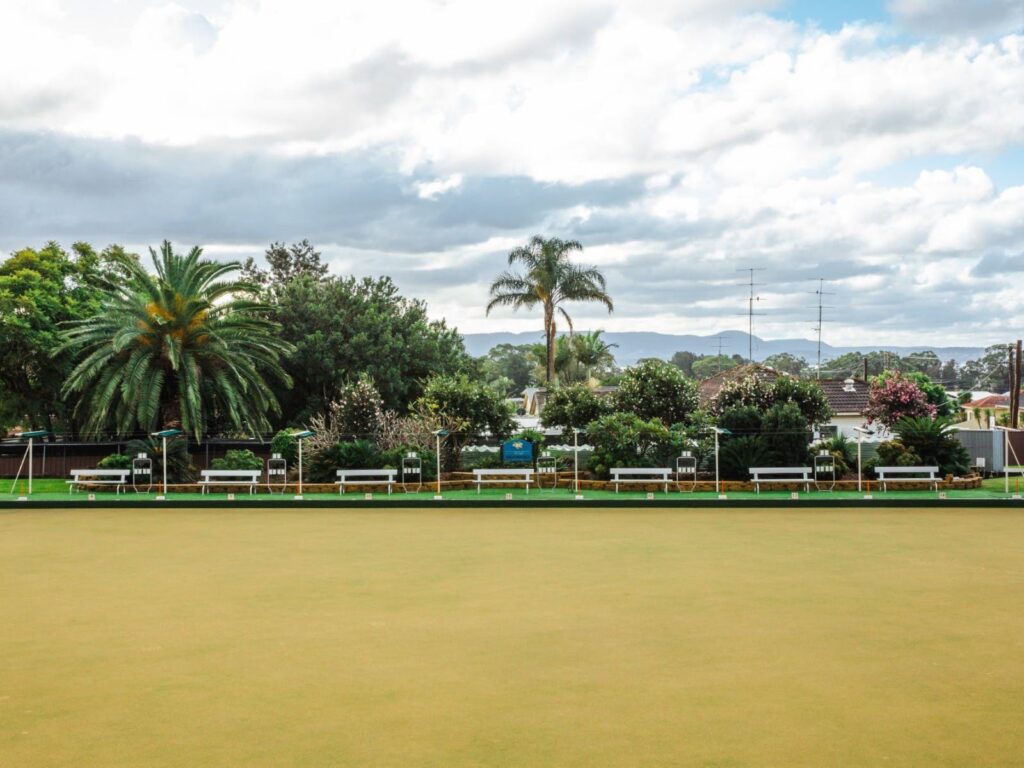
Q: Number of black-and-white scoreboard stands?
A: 6